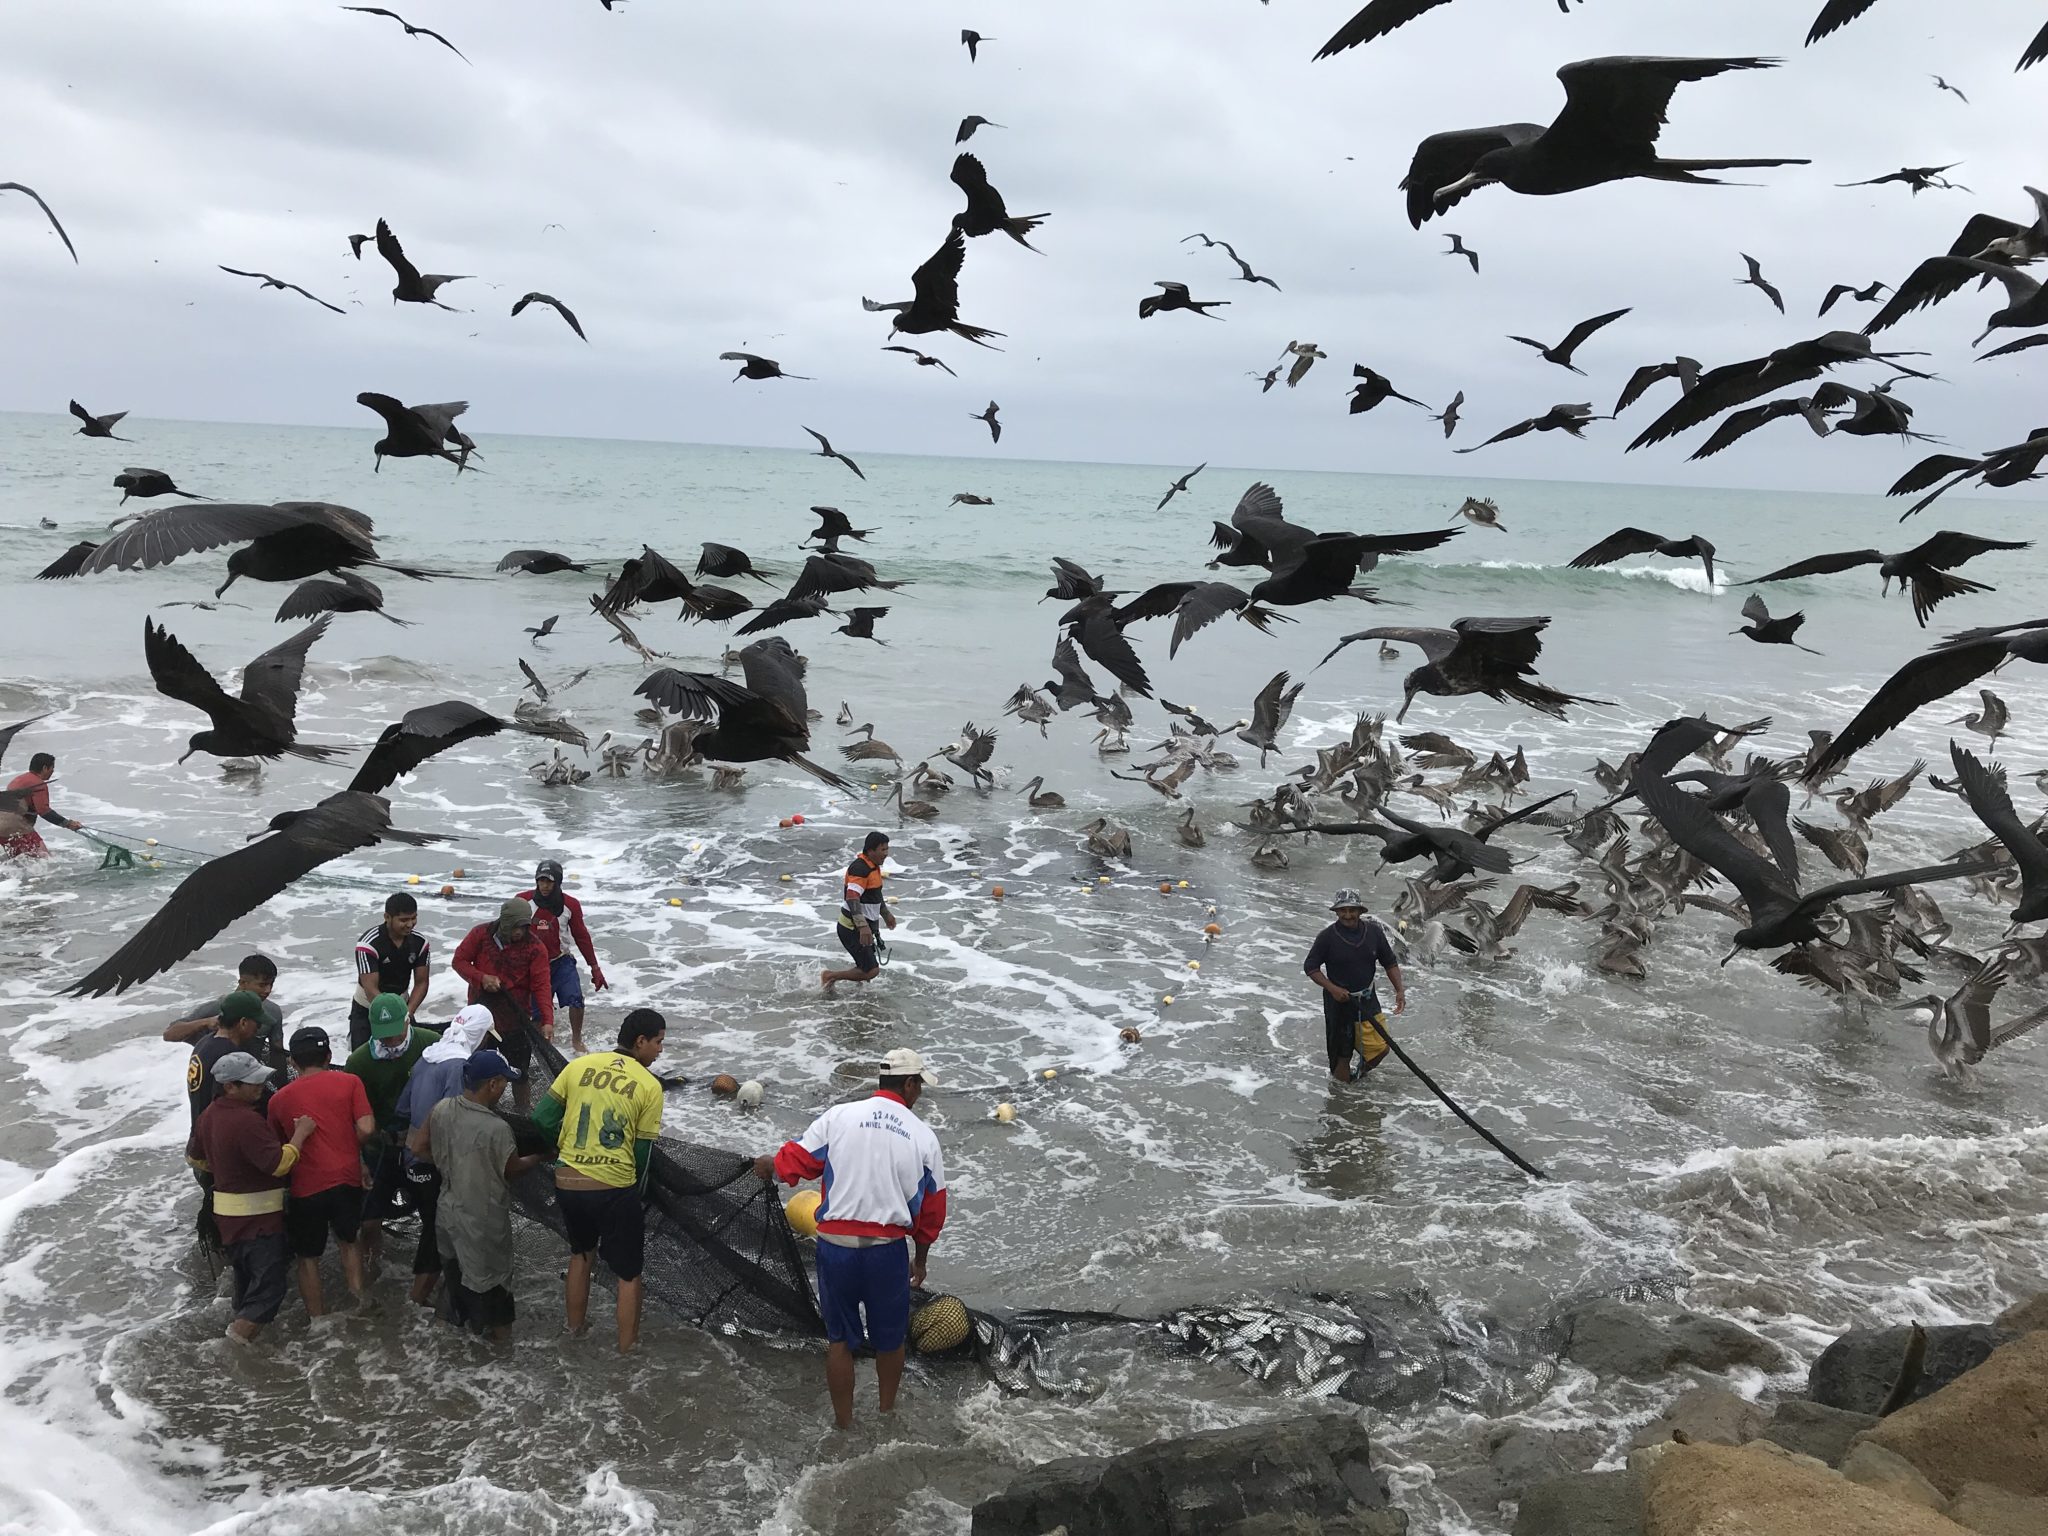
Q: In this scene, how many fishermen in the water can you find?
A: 15